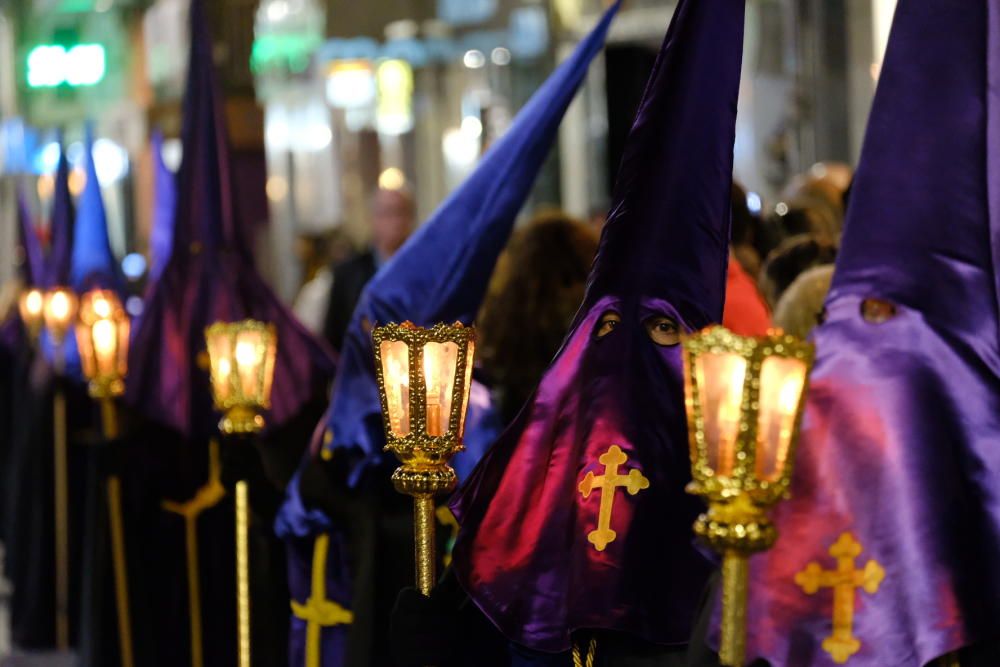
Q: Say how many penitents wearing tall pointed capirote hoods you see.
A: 8